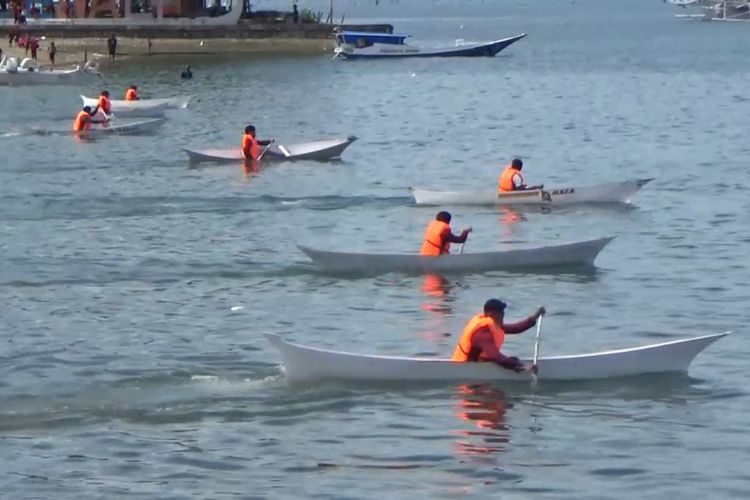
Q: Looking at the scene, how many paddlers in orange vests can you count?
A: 7